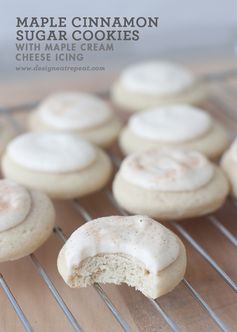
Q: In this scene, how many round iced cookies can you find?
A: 8